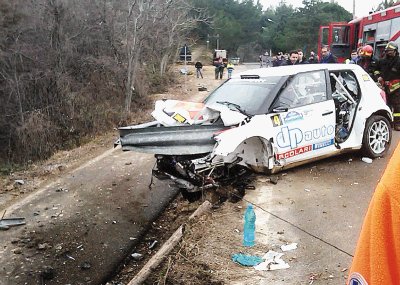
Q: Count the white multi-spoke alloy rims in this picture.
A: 1